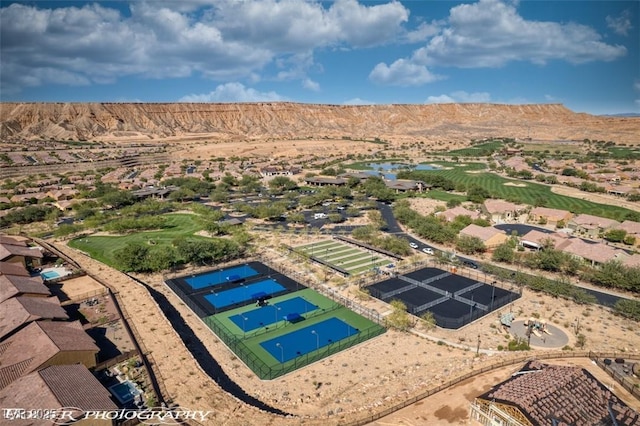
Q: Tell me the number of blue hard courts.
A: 4